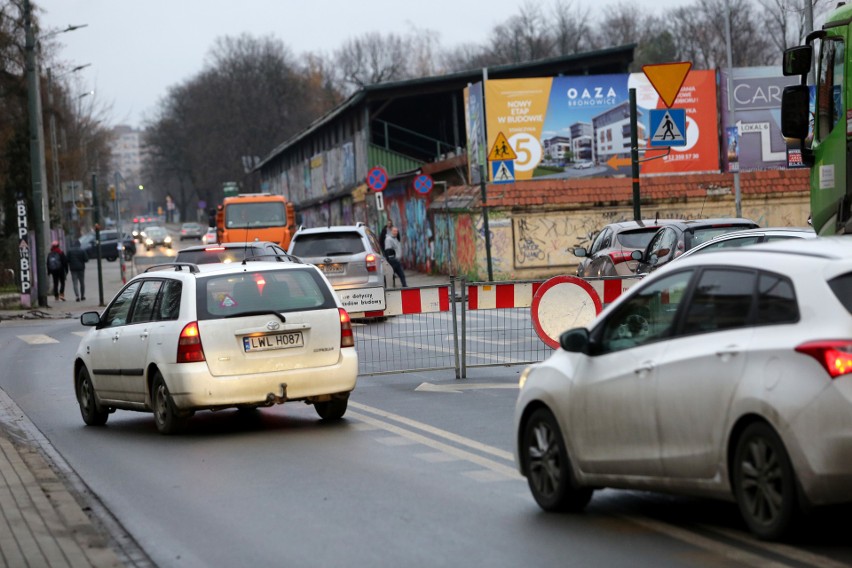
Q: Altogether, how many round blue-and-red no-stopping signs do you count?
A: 2